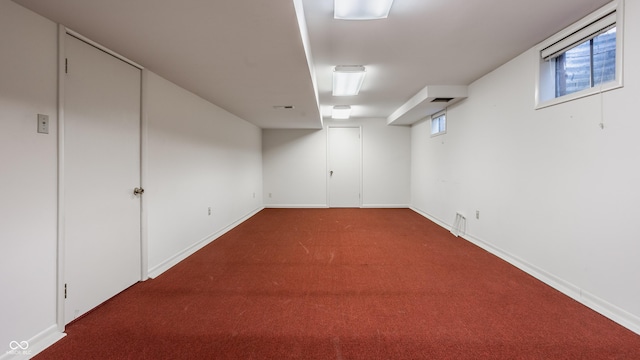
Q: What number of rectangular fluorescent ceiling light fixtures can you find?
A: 3